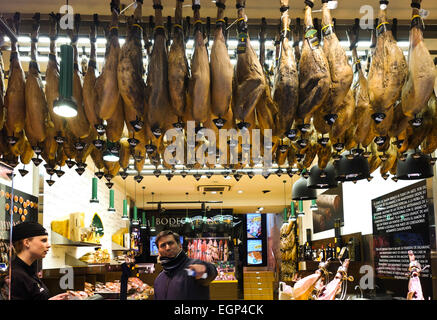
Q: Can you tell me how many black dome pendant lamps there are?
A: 4